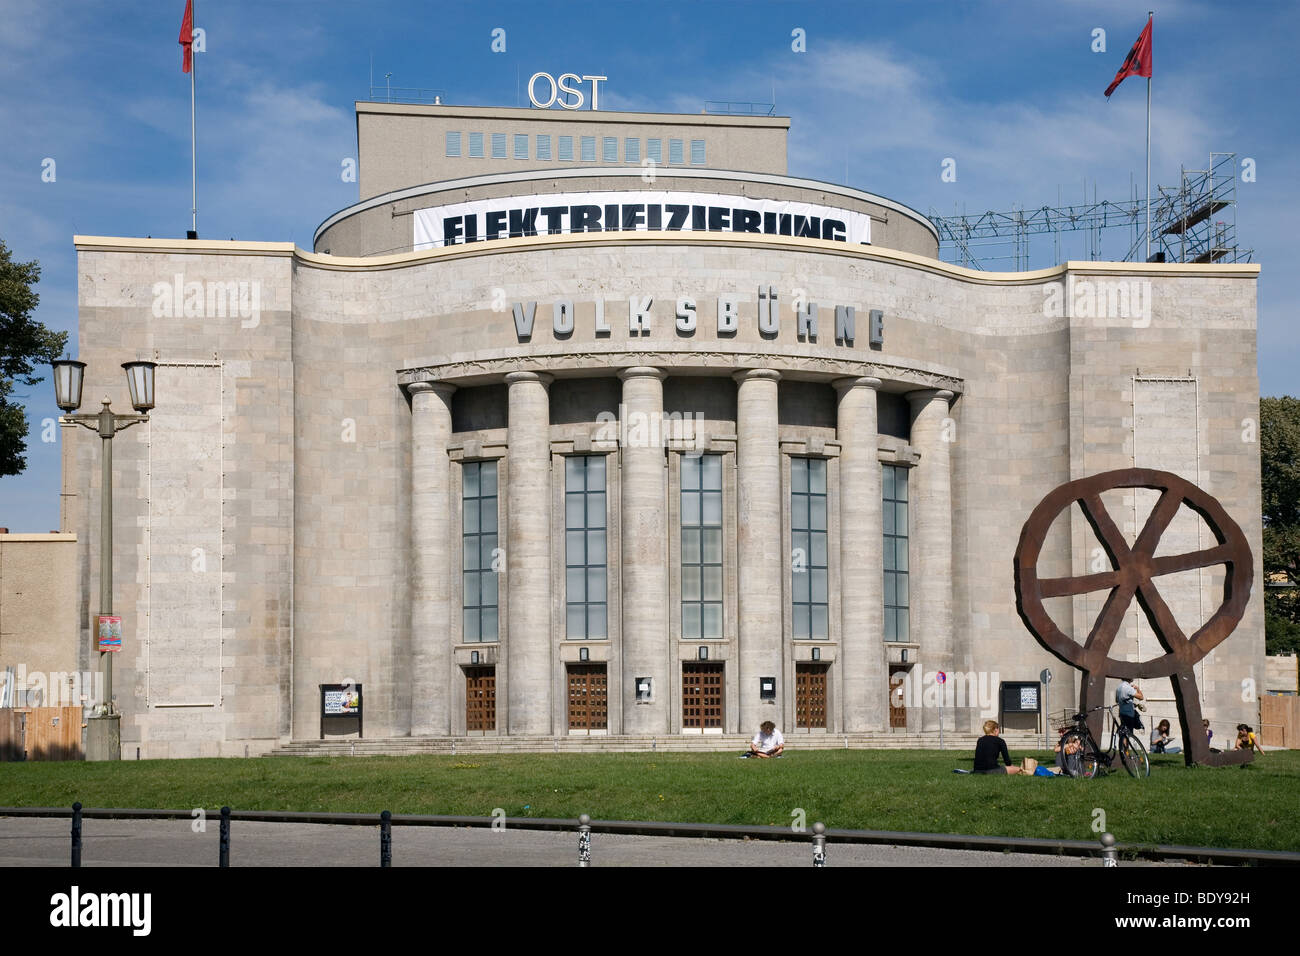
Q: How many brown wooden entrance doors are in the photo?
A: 5